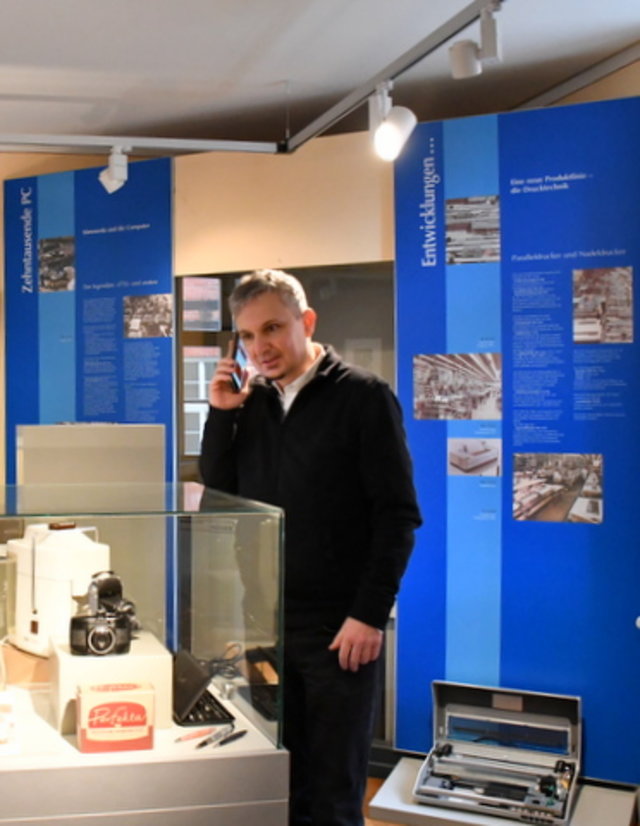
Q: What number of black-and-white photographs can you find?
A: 7